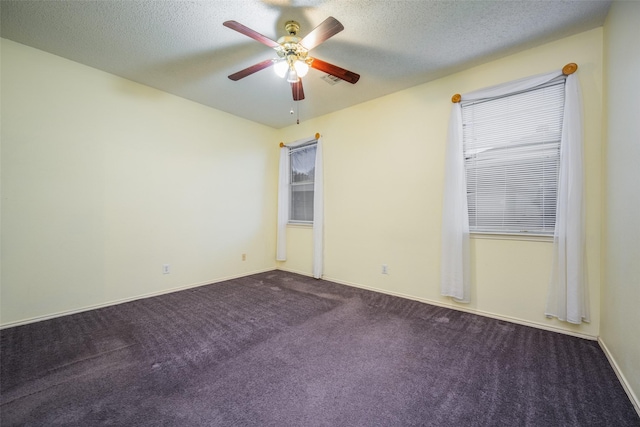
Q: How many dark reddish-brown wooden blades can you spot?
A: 5